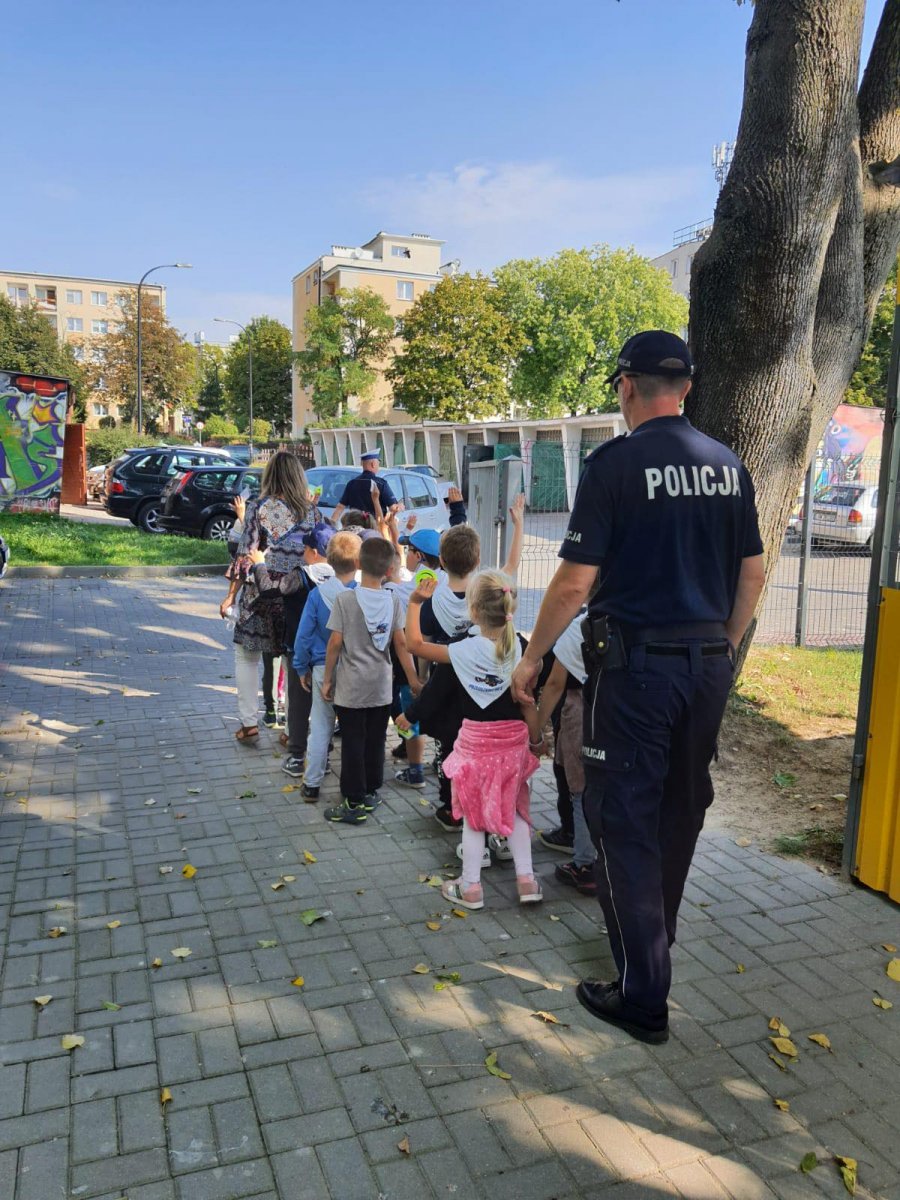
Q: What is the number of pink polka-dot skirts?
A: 1